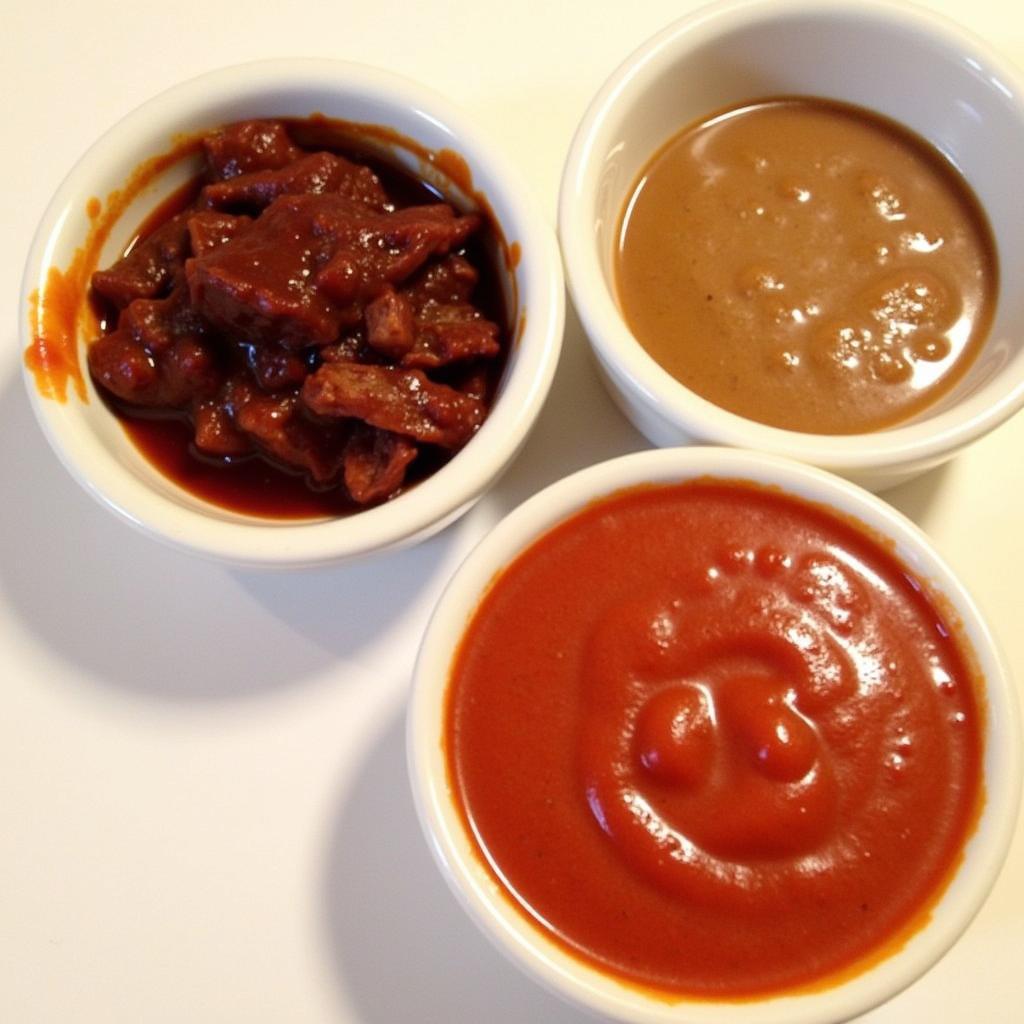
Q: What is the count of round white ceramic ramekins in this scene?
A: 3